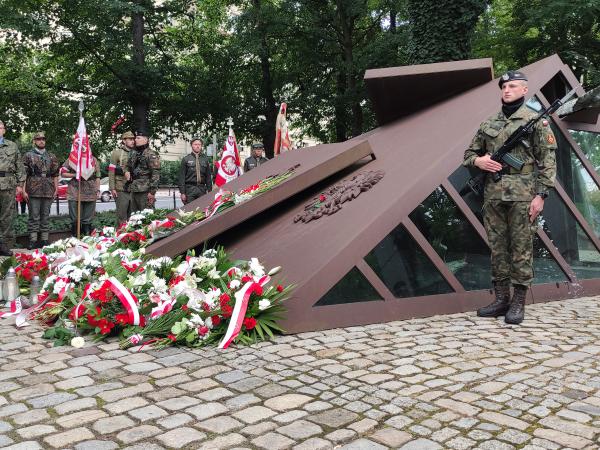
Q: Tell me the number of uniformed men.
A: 8